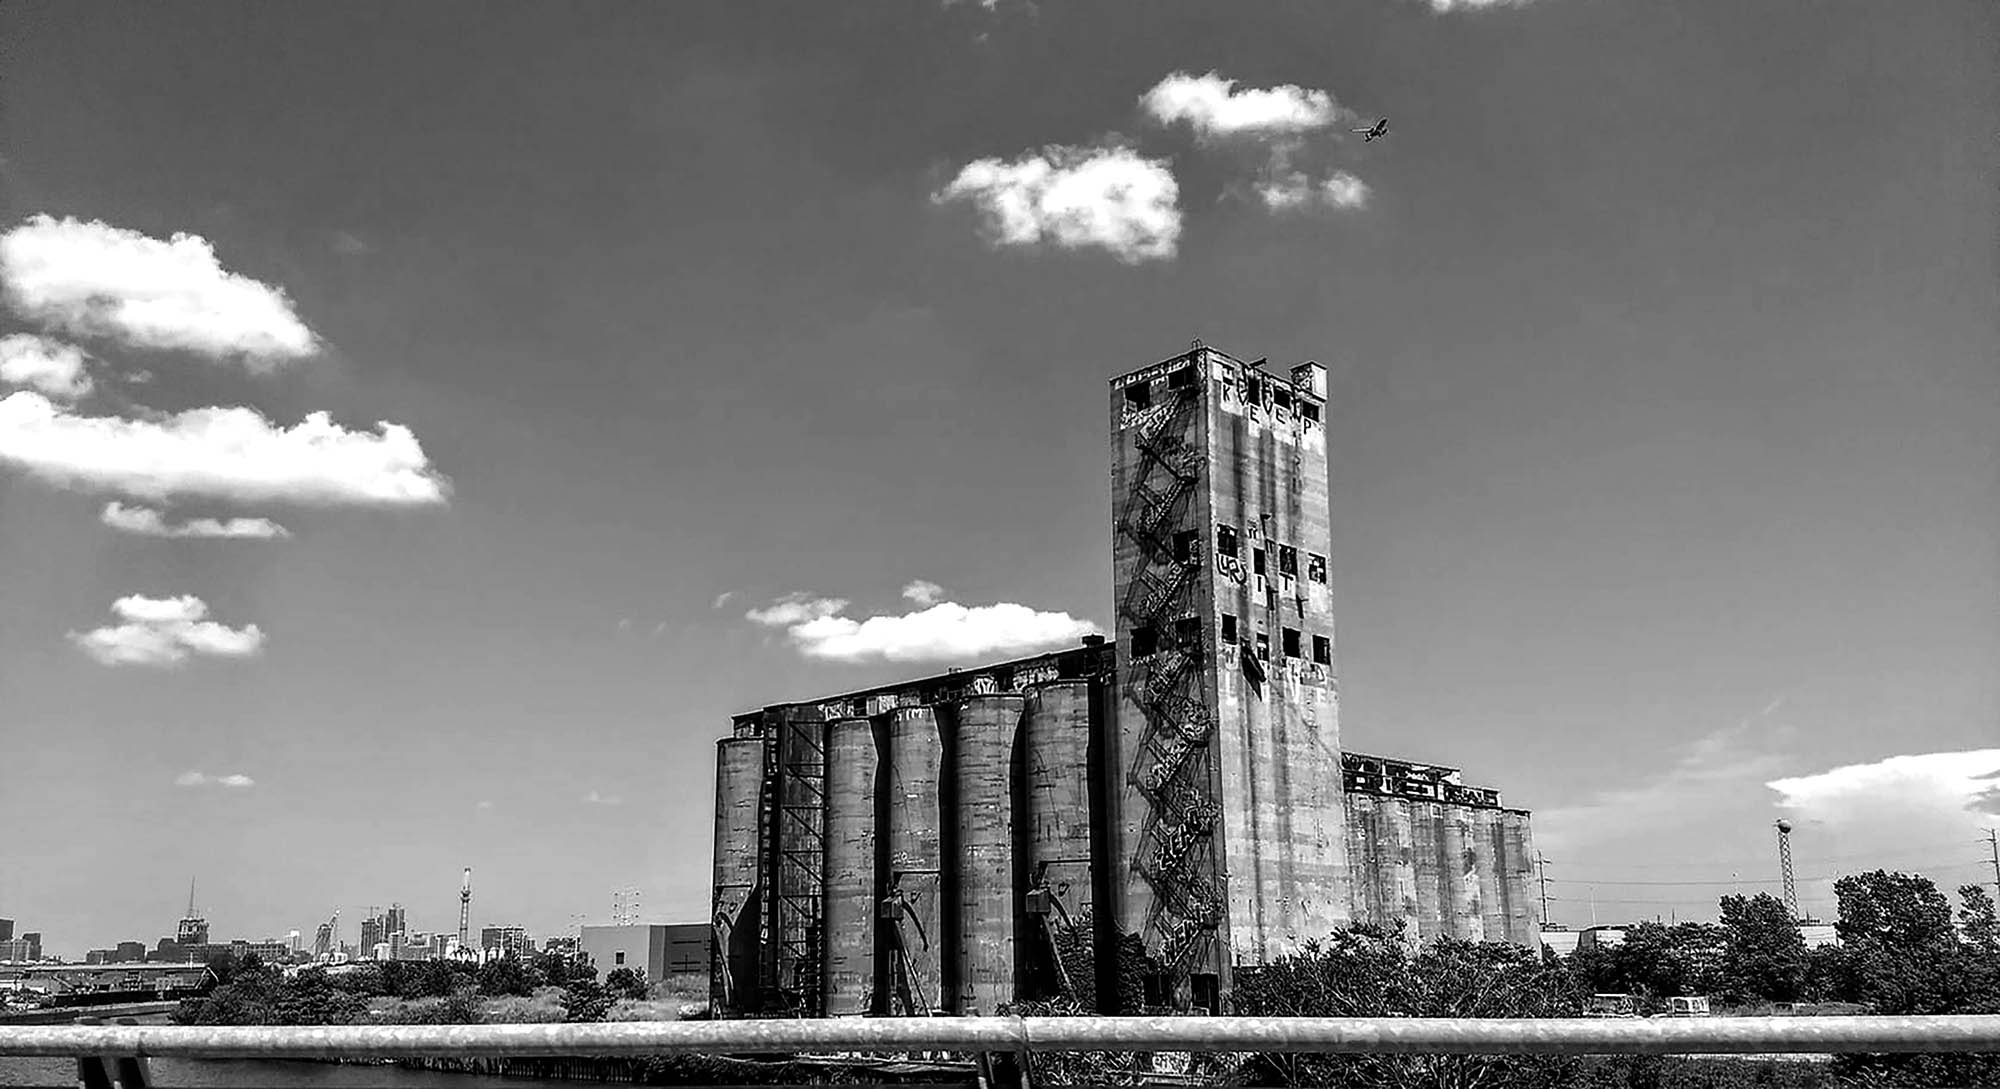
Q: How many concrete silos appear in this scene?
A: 11